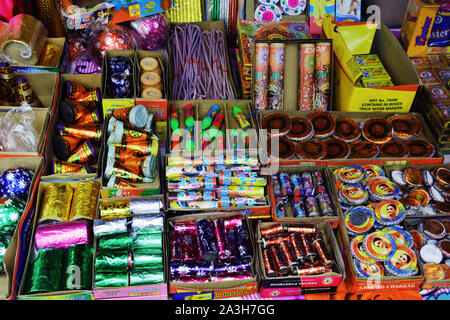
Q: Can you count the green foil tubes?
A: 8